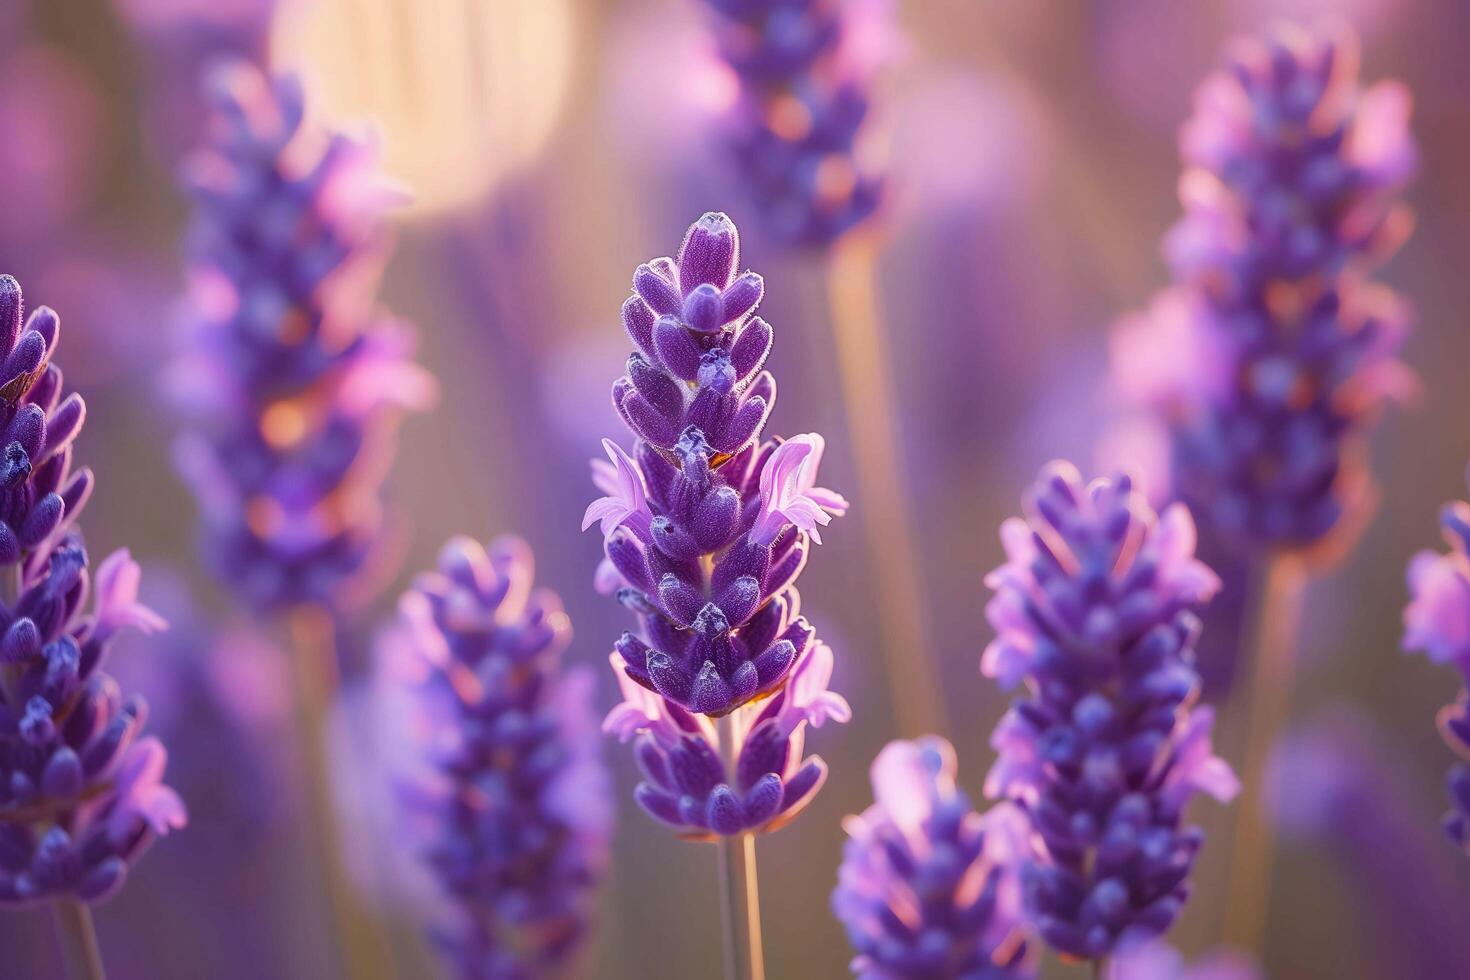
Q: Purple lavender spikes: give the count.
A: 9